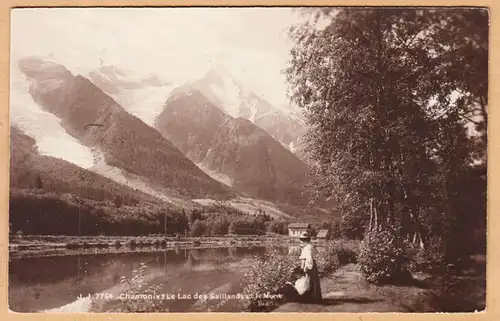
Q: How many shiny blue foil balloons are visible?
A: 0